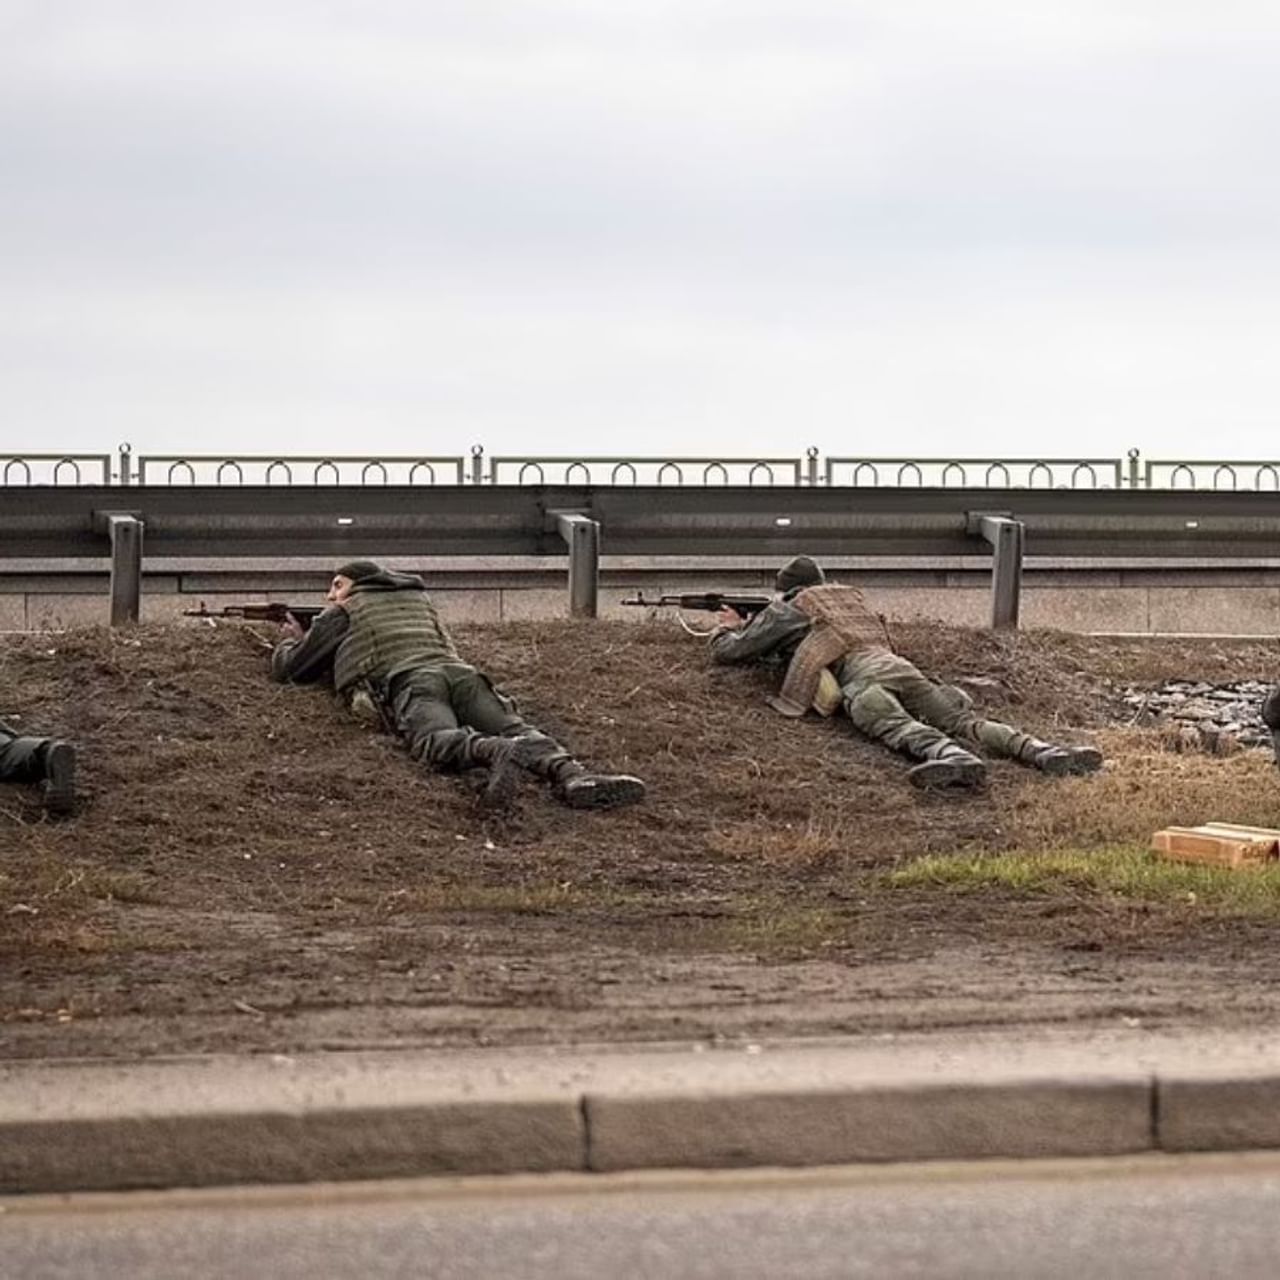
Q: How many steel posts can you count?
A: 3